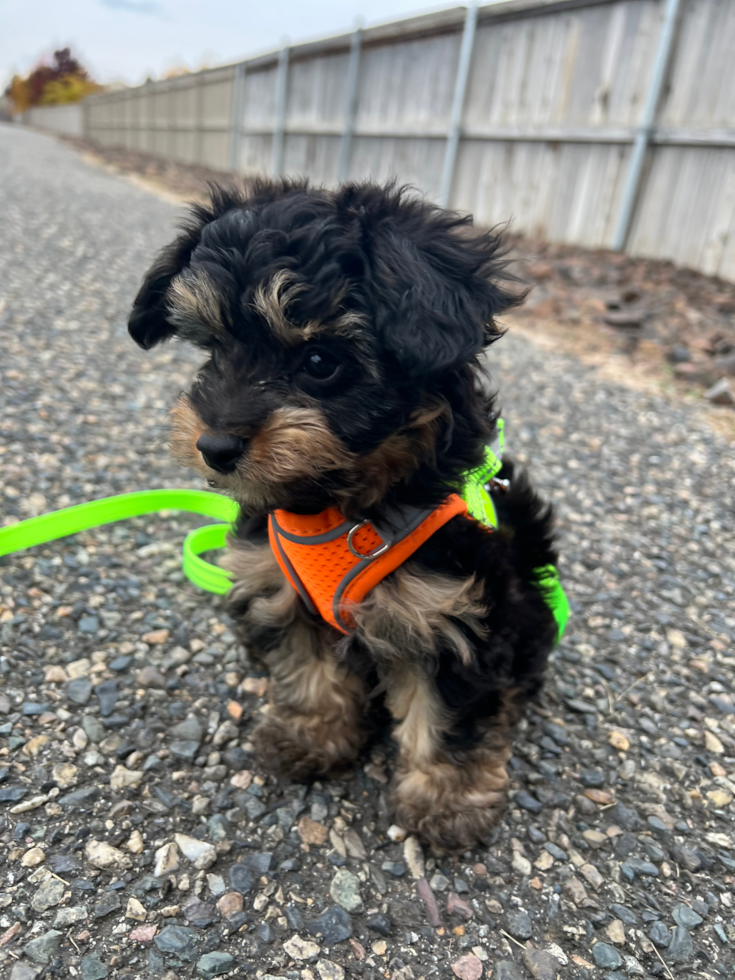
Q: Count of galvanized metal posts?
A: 5